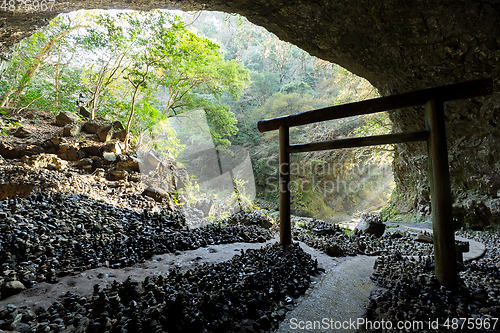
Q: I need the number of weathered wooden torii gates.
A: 1